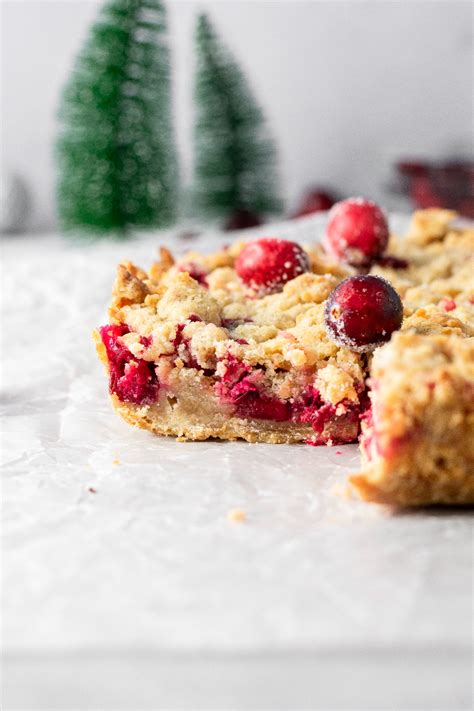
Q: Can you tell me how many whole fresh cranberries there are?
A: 3